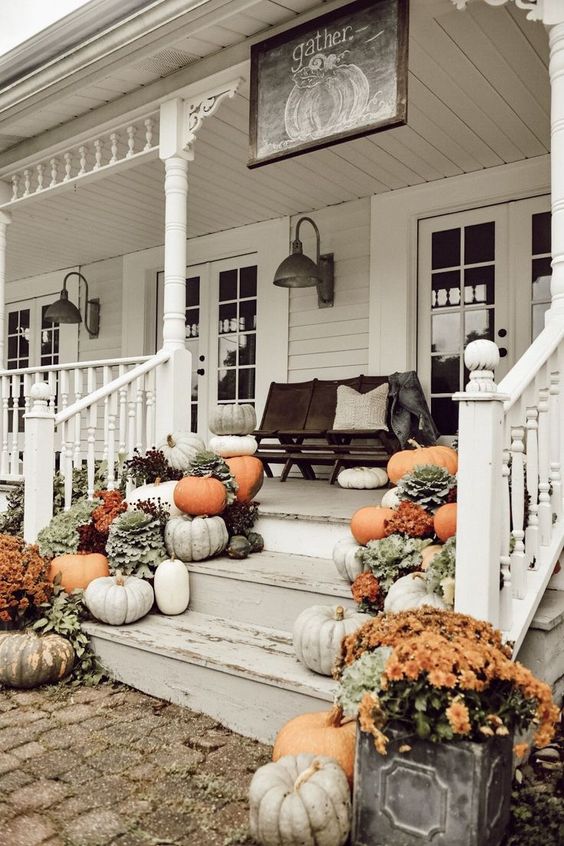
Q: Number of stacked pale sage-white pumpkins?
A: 2